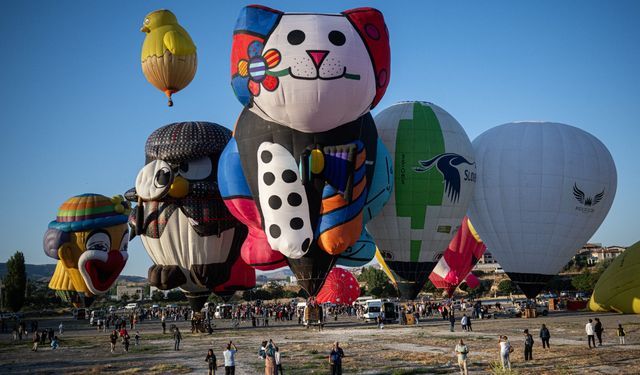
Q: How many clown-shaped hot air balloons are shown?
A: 1